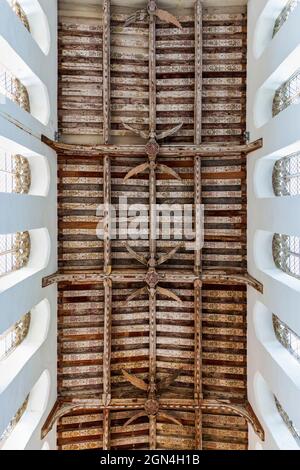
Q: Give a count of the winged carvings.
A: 7